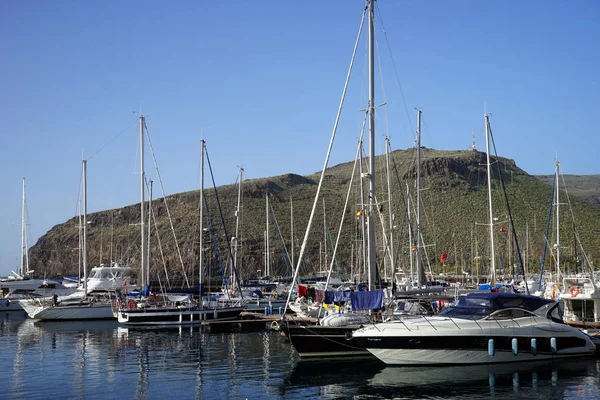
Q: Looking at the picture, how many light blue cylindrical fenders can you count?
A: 4